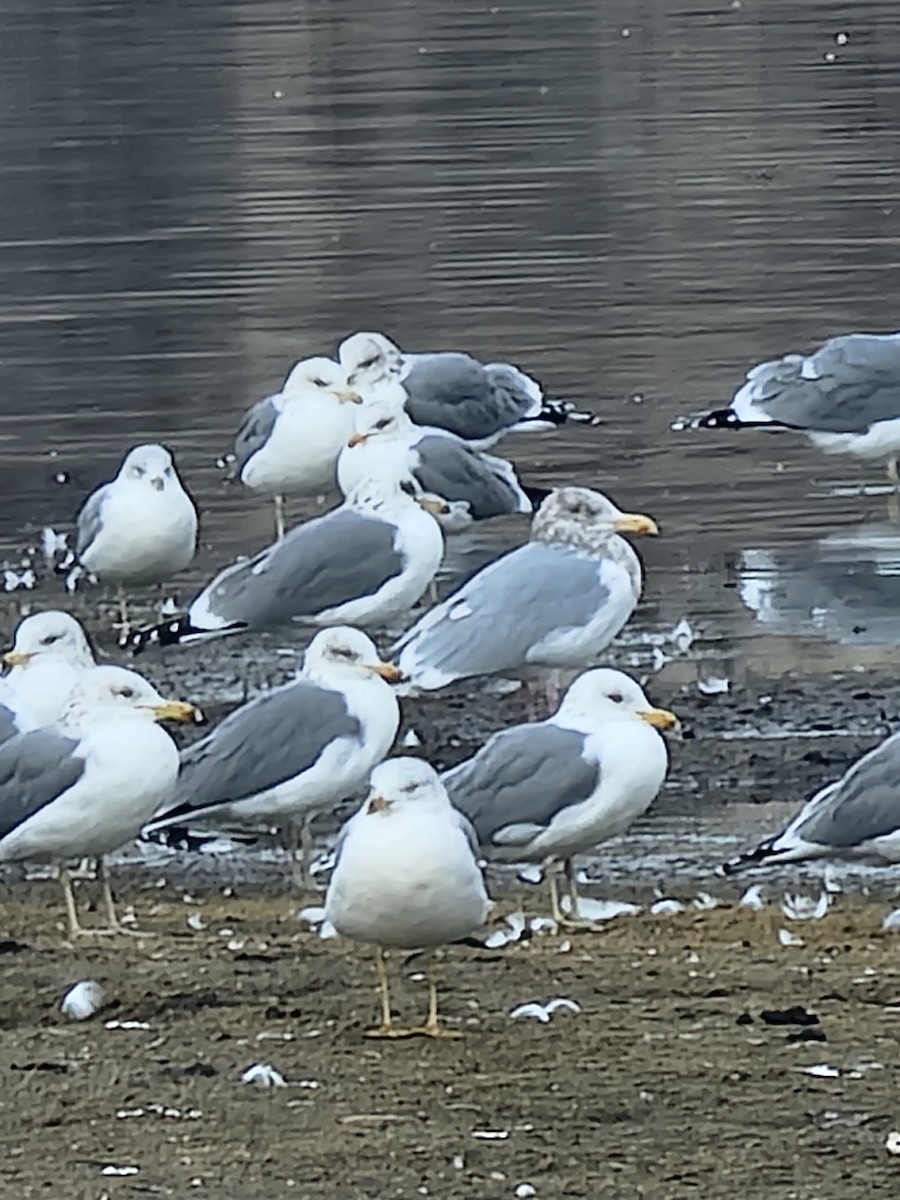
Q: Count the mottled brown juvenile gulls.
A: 0